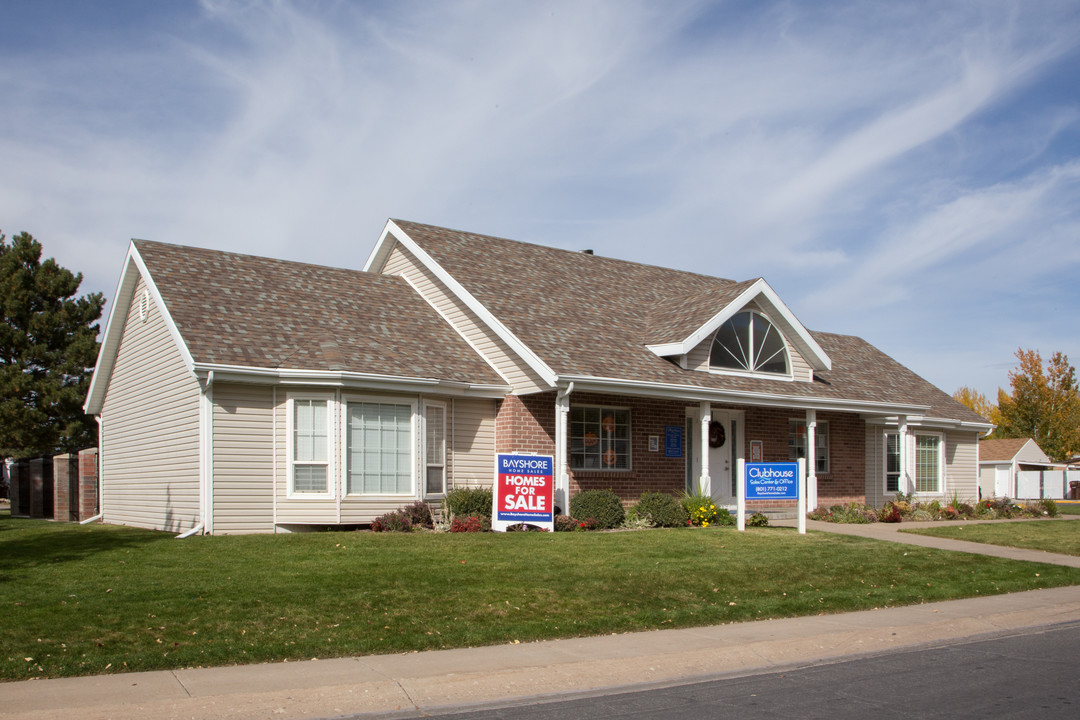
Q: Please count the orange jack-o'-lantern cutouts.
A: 3